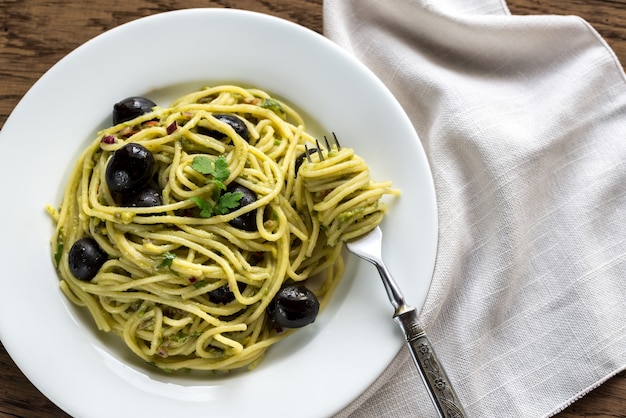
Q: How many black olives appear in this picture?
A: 9